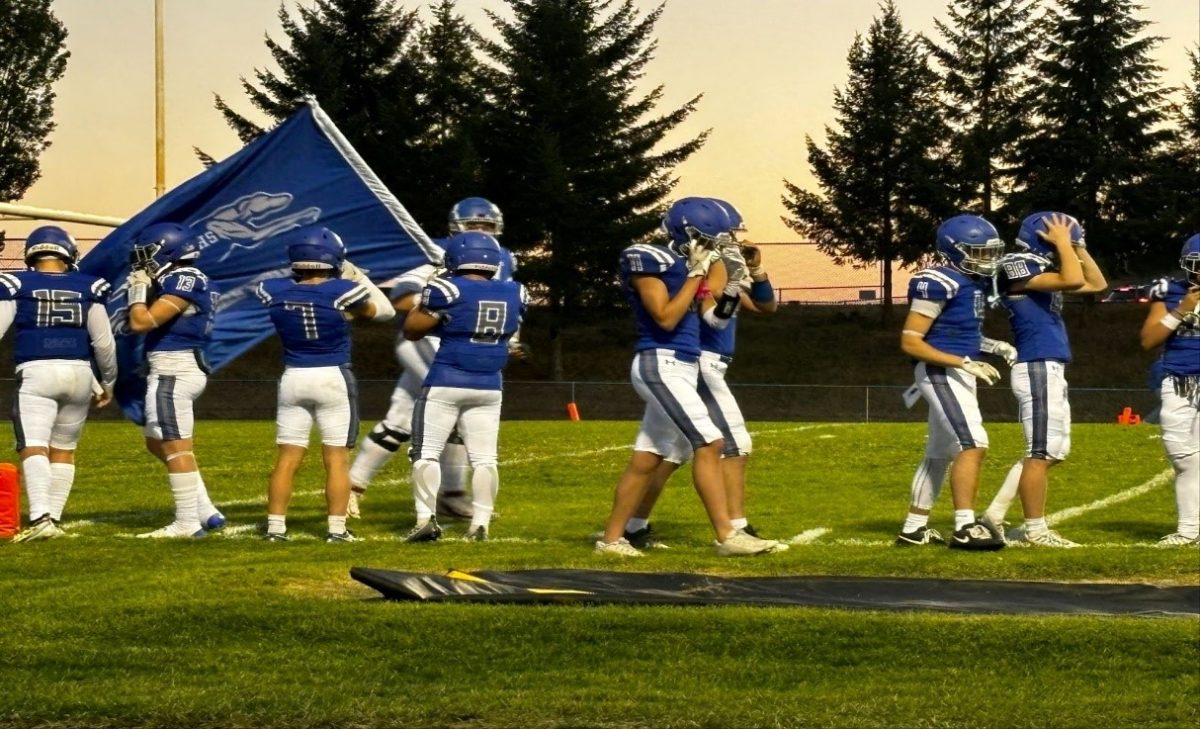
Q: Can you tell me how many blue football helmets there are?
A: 10